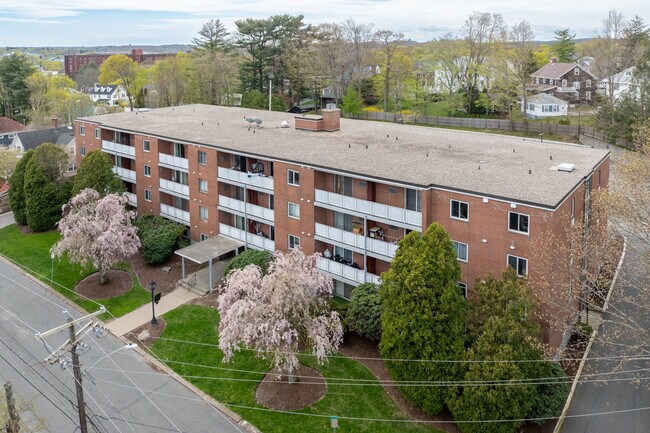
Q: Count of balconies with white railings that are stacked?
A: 12